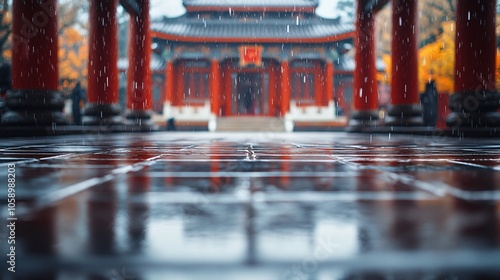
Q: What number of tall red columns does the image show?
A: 6